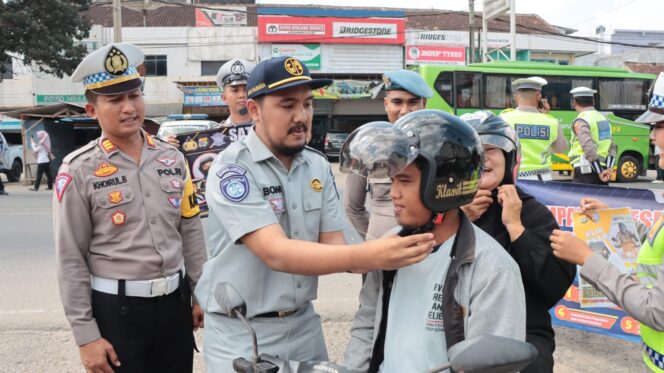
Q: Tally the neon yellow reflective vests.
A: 3